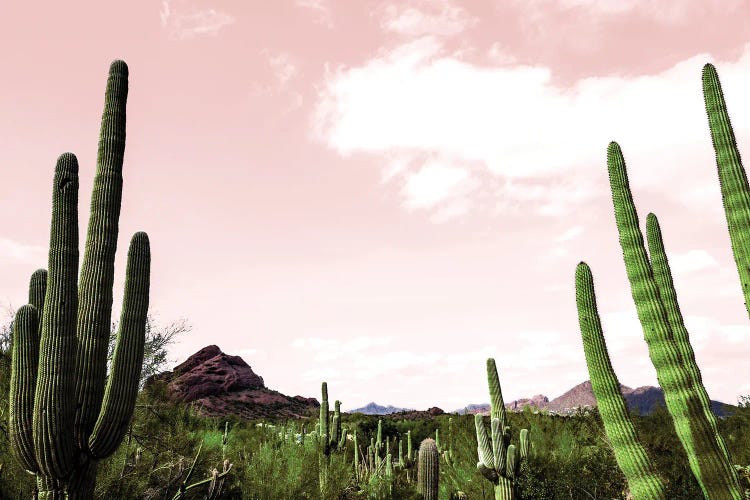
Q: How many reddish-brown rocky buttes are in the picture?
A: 1